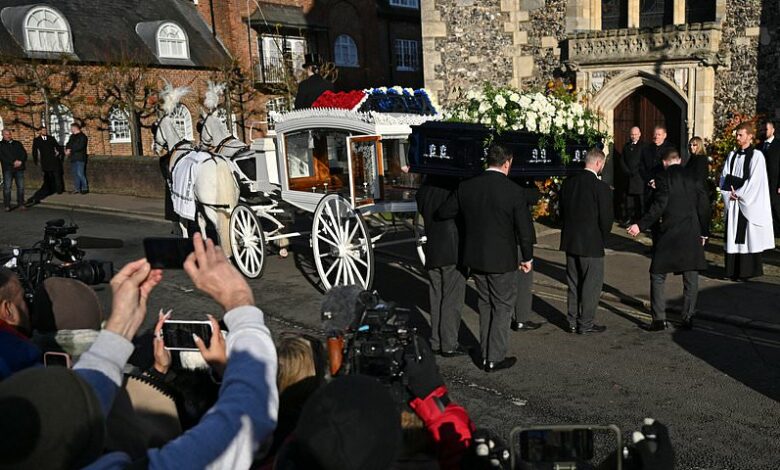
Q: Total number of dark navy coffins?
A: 1